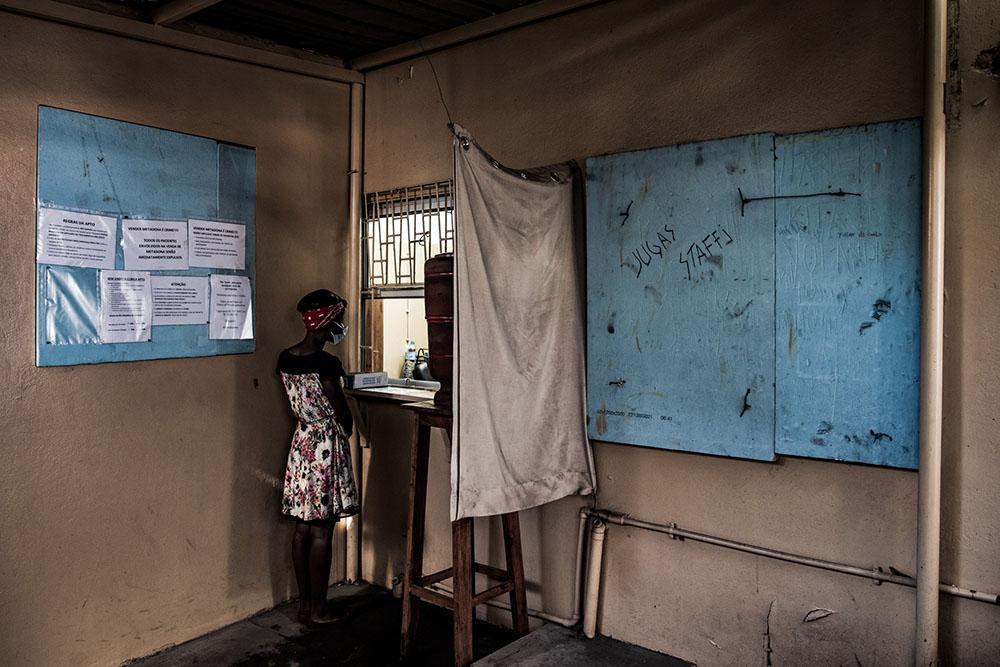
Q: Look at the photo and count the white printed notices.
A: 6